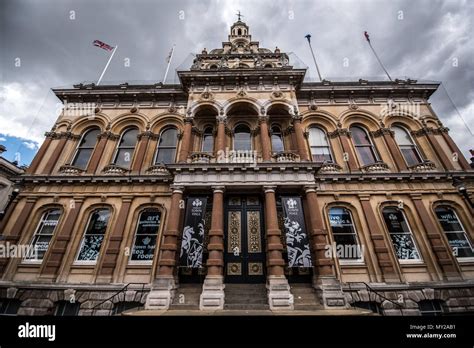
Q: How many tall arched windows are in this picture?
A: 15